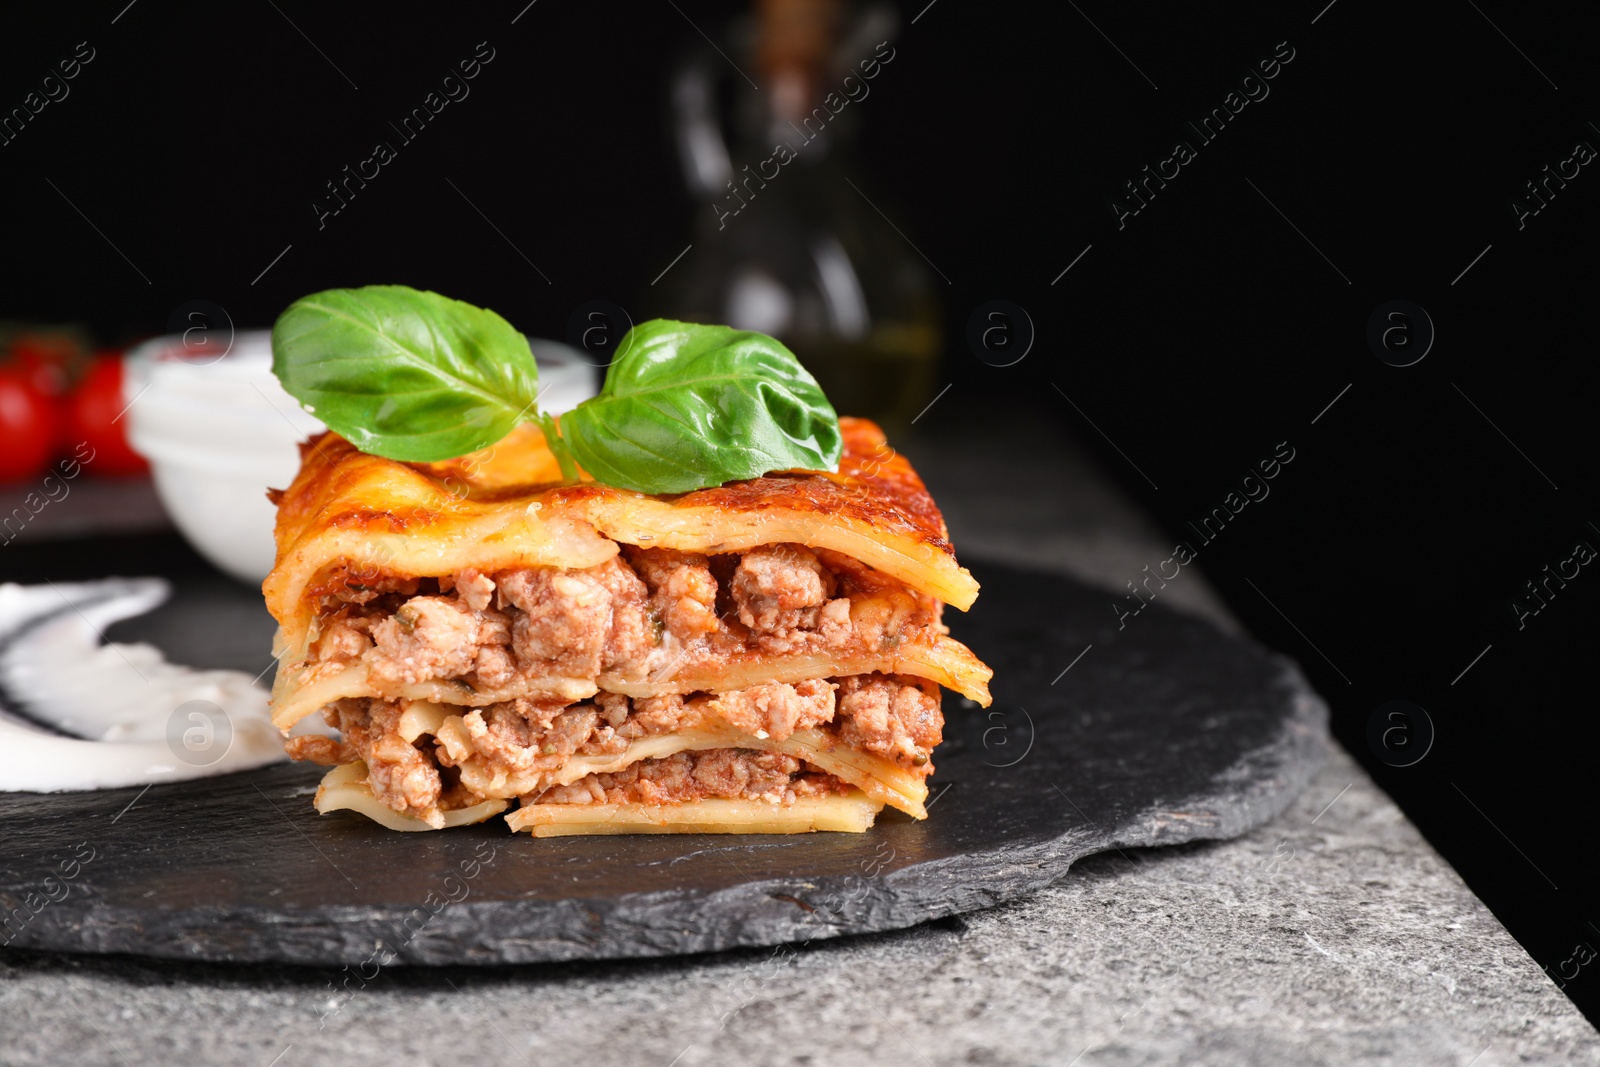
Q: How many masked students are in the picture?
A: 0